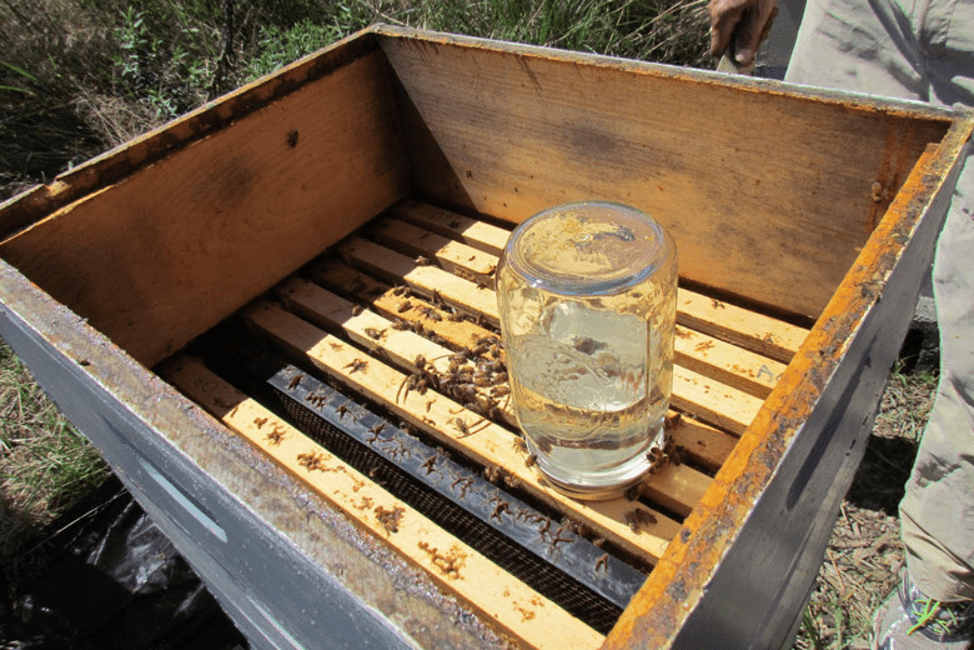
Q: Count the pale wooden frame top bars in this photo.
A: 7